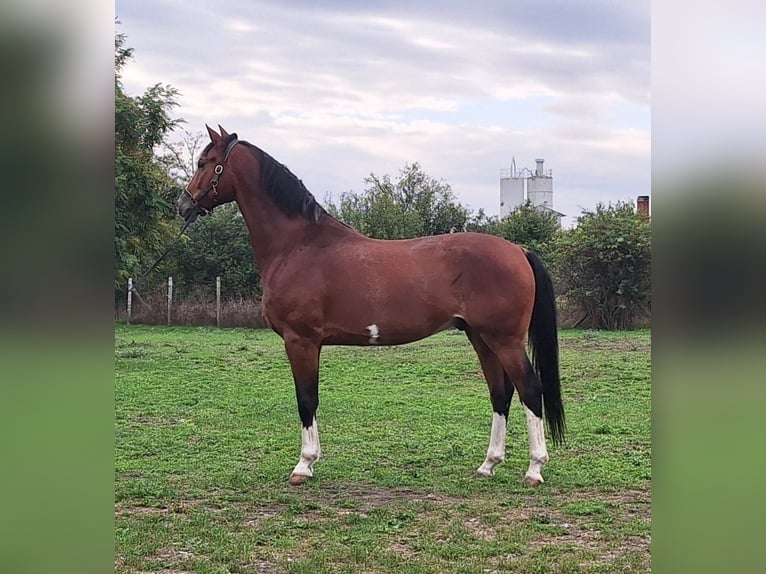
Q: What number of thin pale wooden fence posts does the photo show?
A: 3